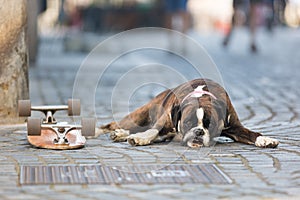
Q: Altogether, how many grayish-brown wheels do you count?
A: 4